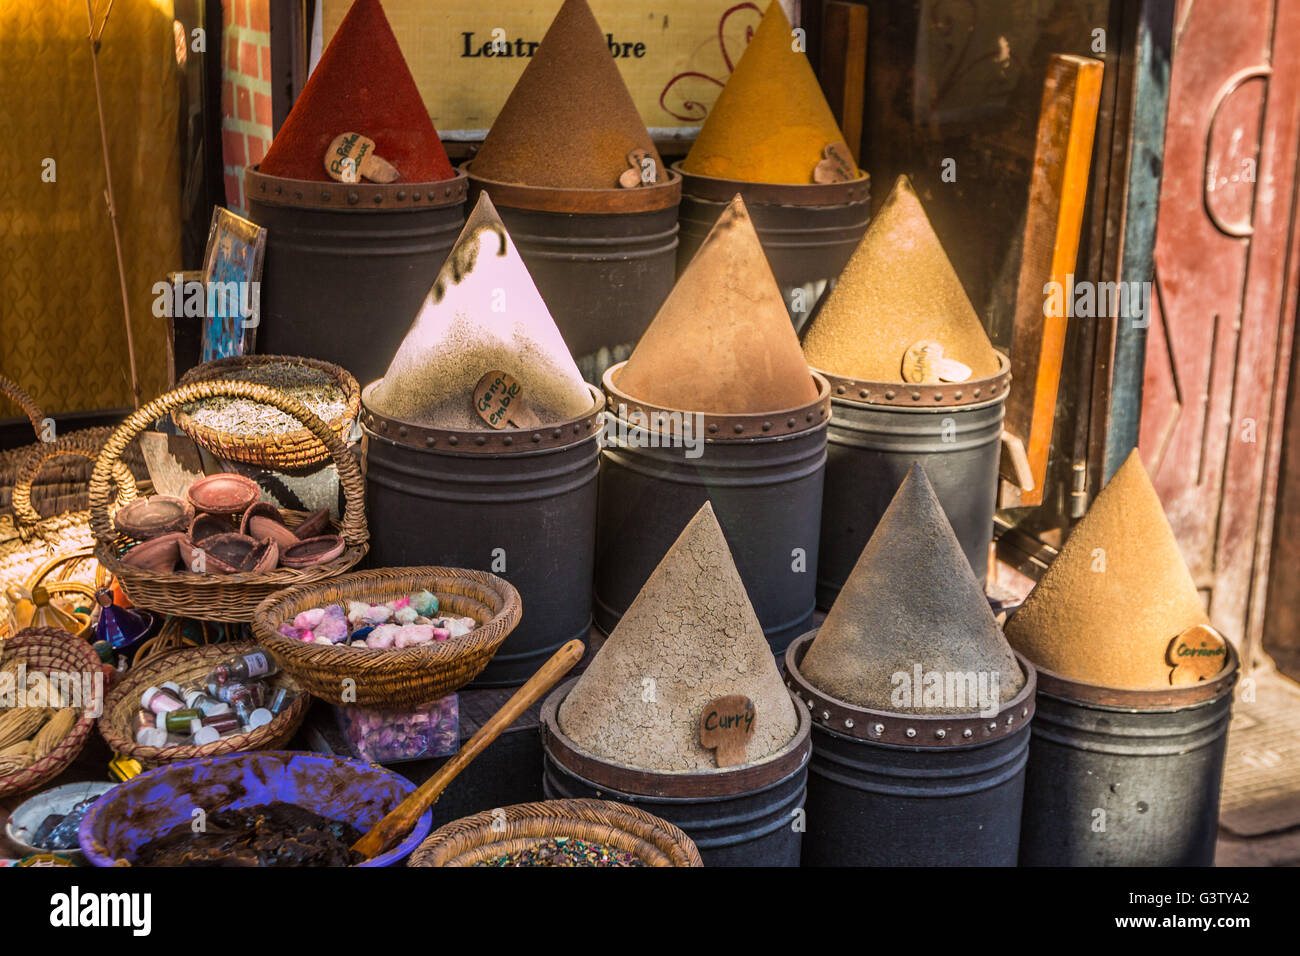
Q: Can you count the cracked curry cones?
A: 1